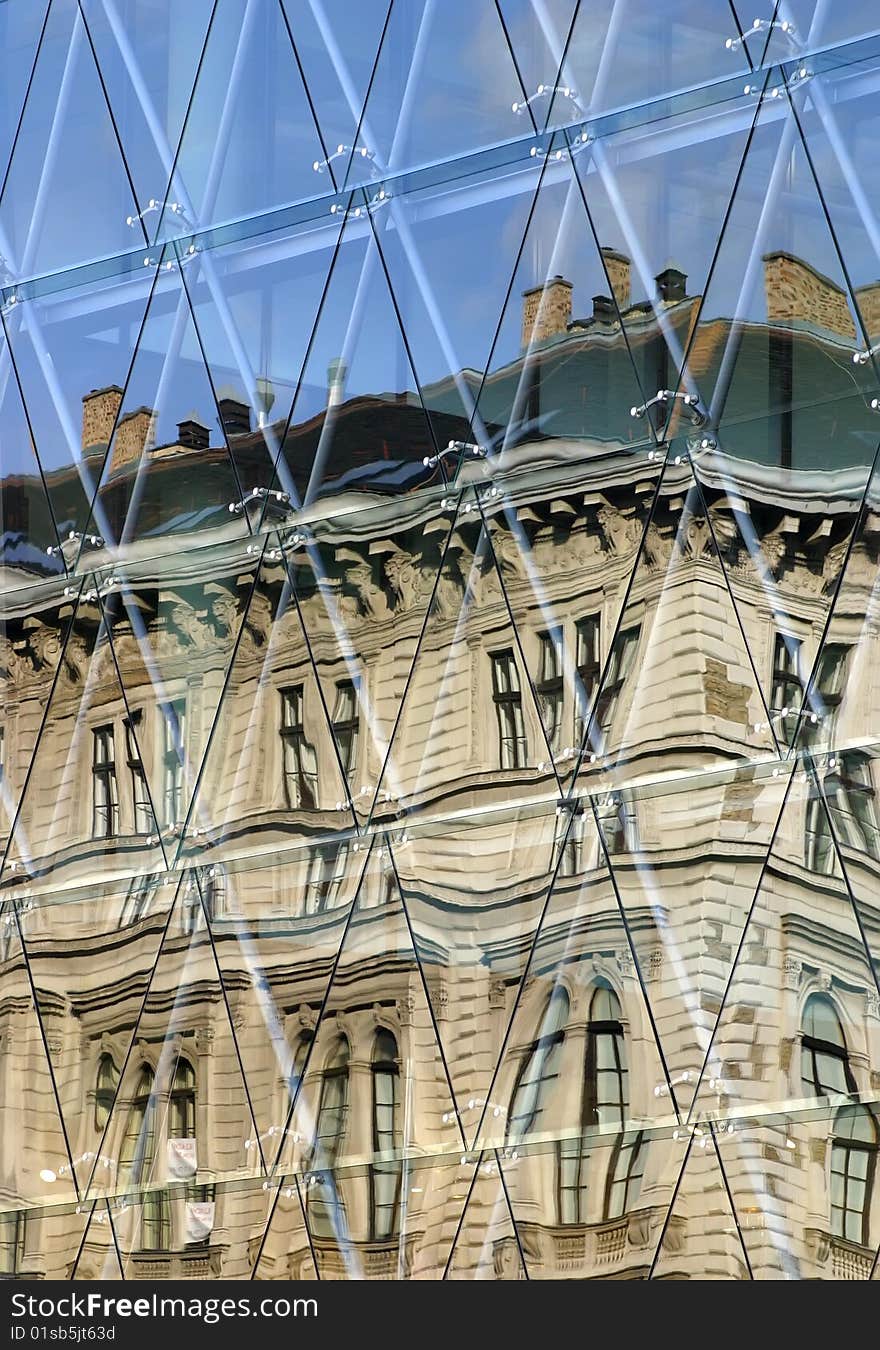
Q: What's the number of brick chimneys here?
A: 6